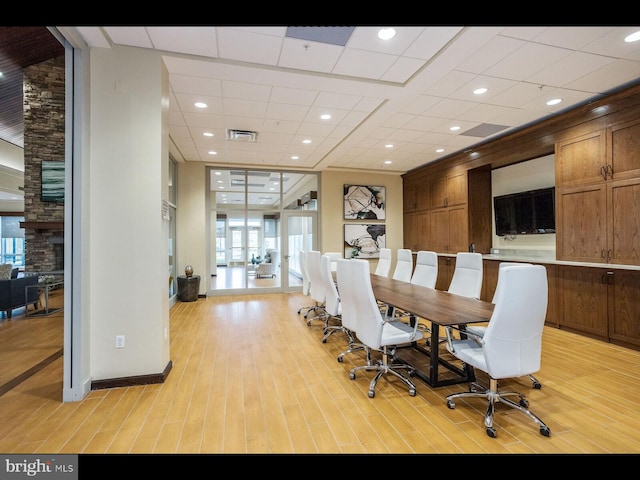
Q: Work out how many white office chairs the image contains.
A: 12